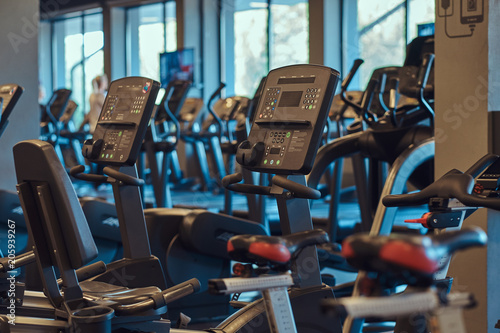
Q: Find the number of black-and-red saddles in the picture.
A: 2